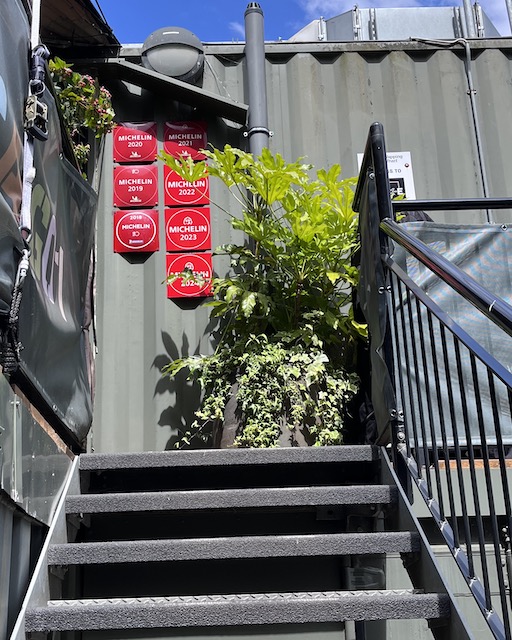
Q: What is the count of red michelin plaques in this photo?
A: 7